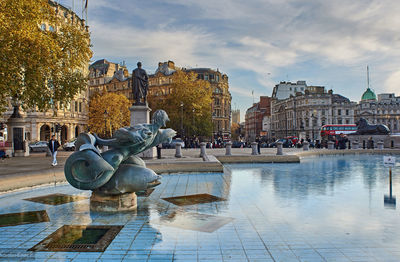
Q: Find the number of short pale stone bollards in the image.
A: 9